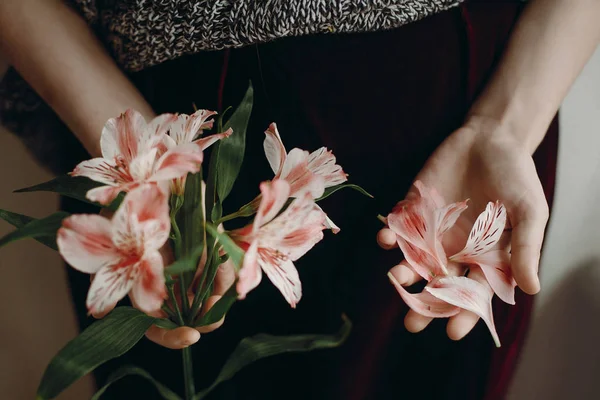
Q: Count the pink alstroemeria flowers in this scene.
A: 5